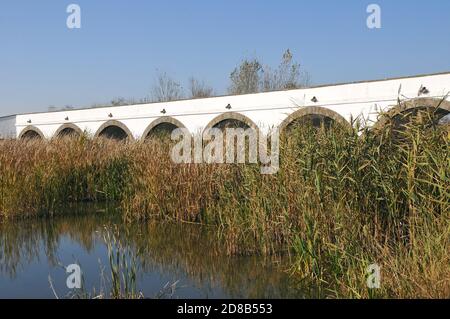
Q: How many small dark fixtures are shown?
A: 7